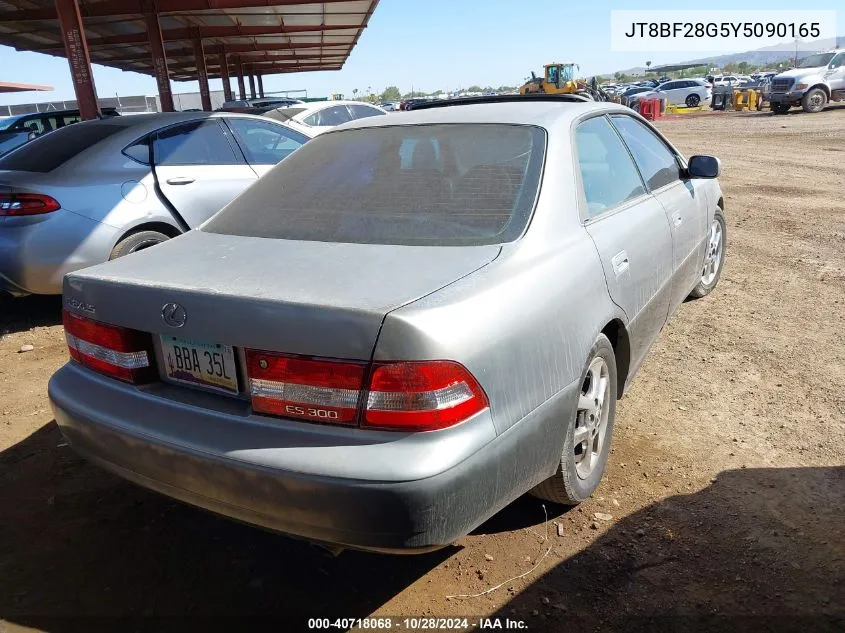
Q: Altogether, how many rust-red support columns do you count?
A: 7